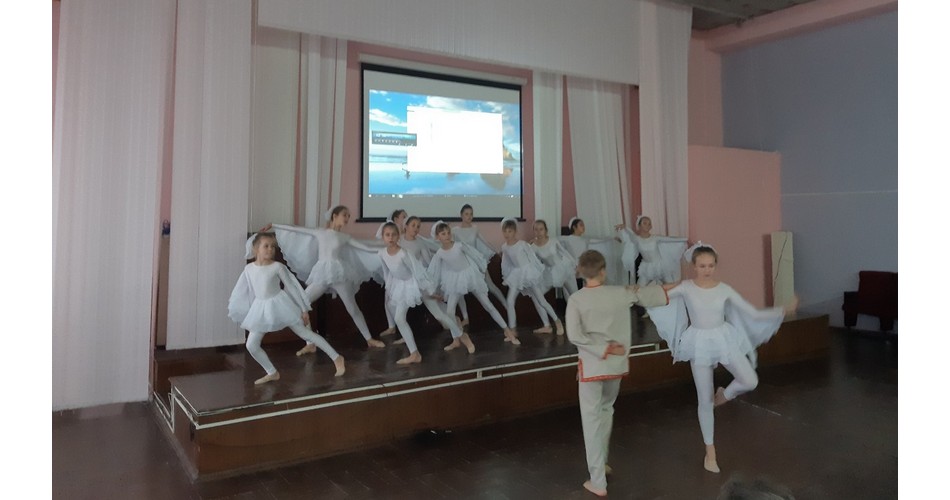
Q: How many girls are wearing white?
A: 12